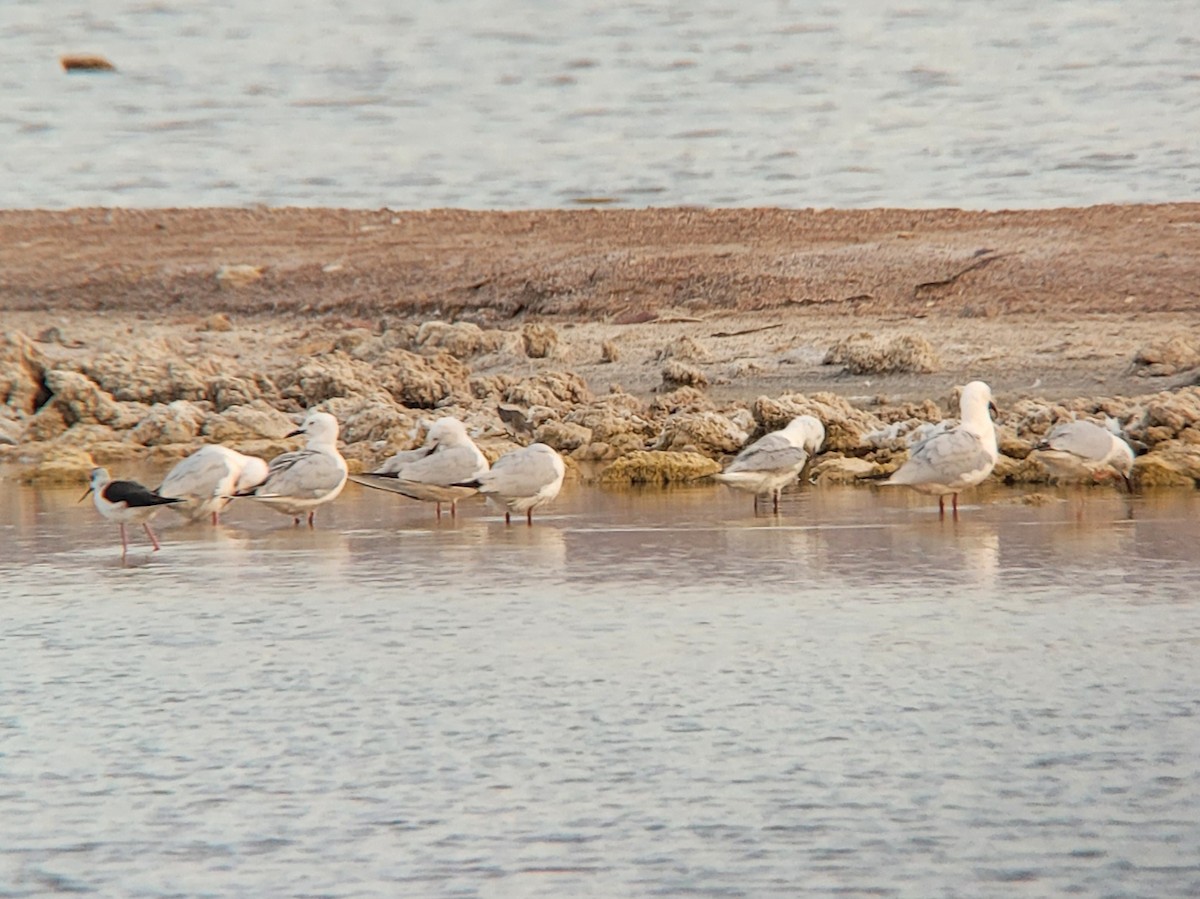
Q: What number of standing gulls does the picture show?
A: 7